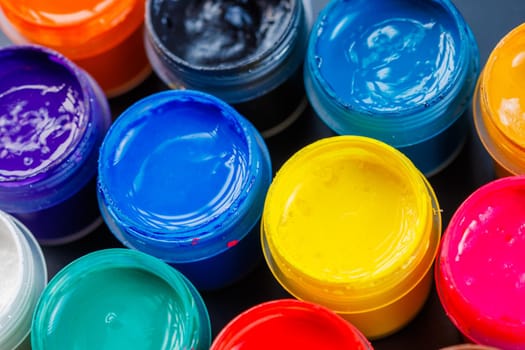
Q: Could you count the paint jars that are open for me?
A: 11